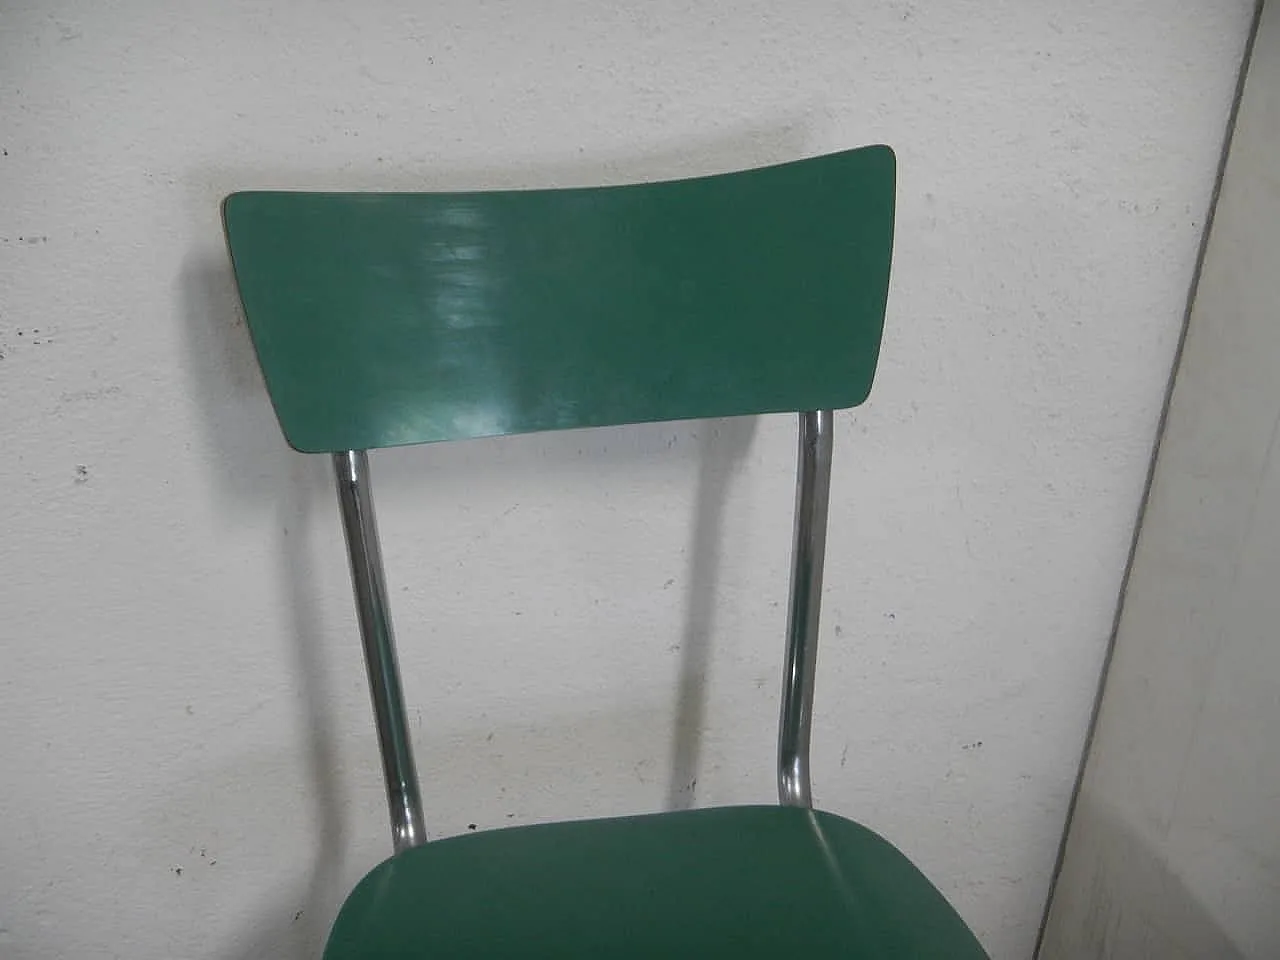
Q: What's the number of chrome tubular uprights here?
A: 2